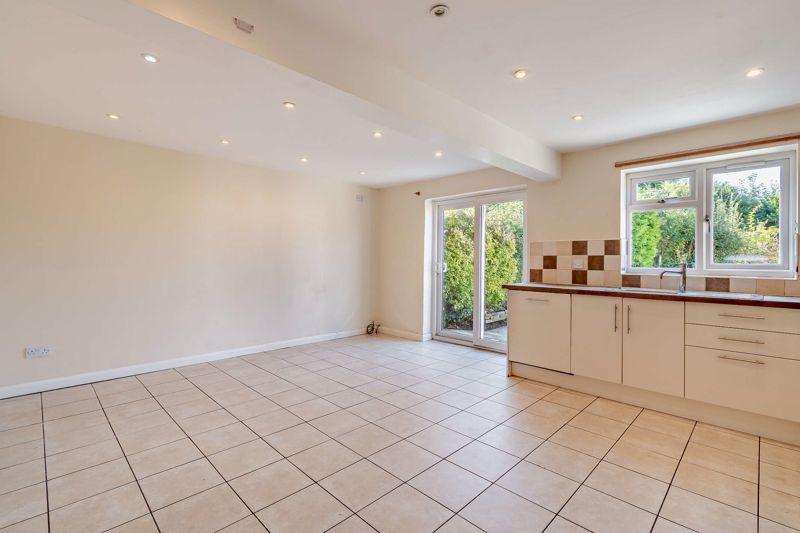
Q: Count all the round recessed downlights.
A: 12